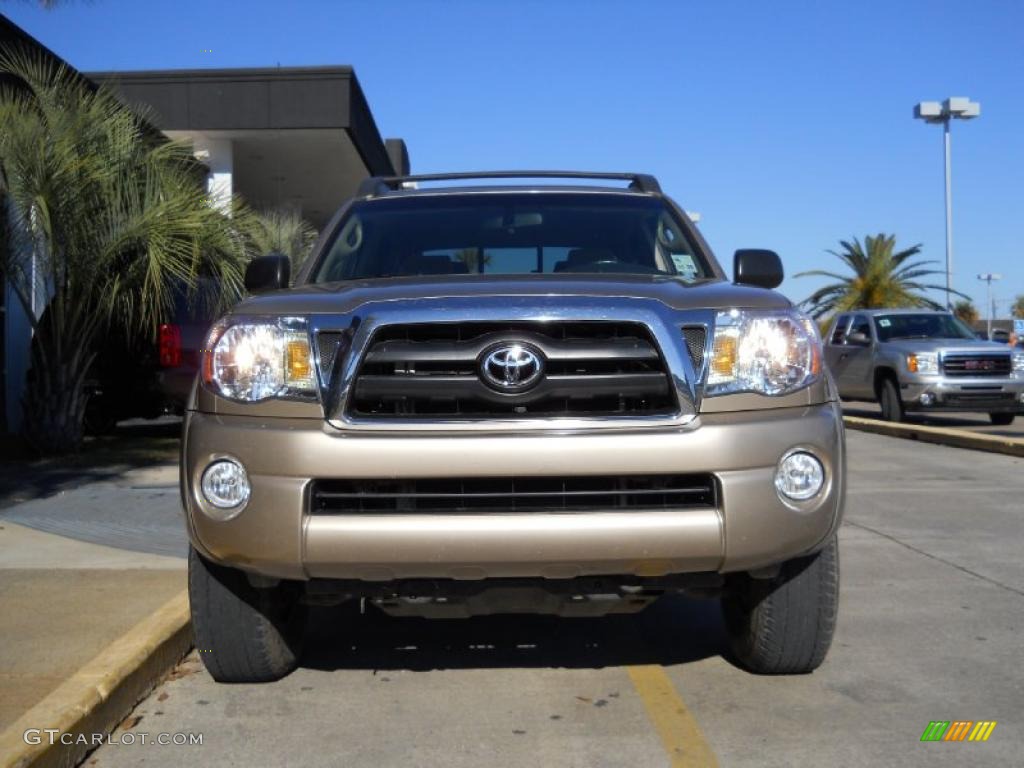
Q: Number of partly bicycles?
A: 0